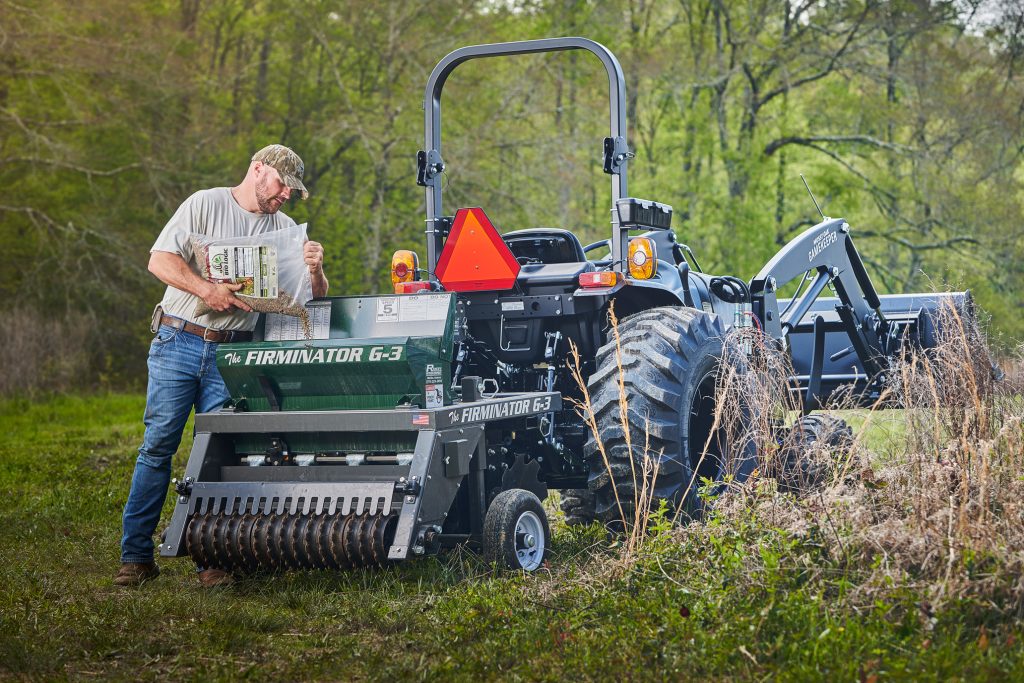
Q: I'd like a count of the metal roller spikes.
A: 15